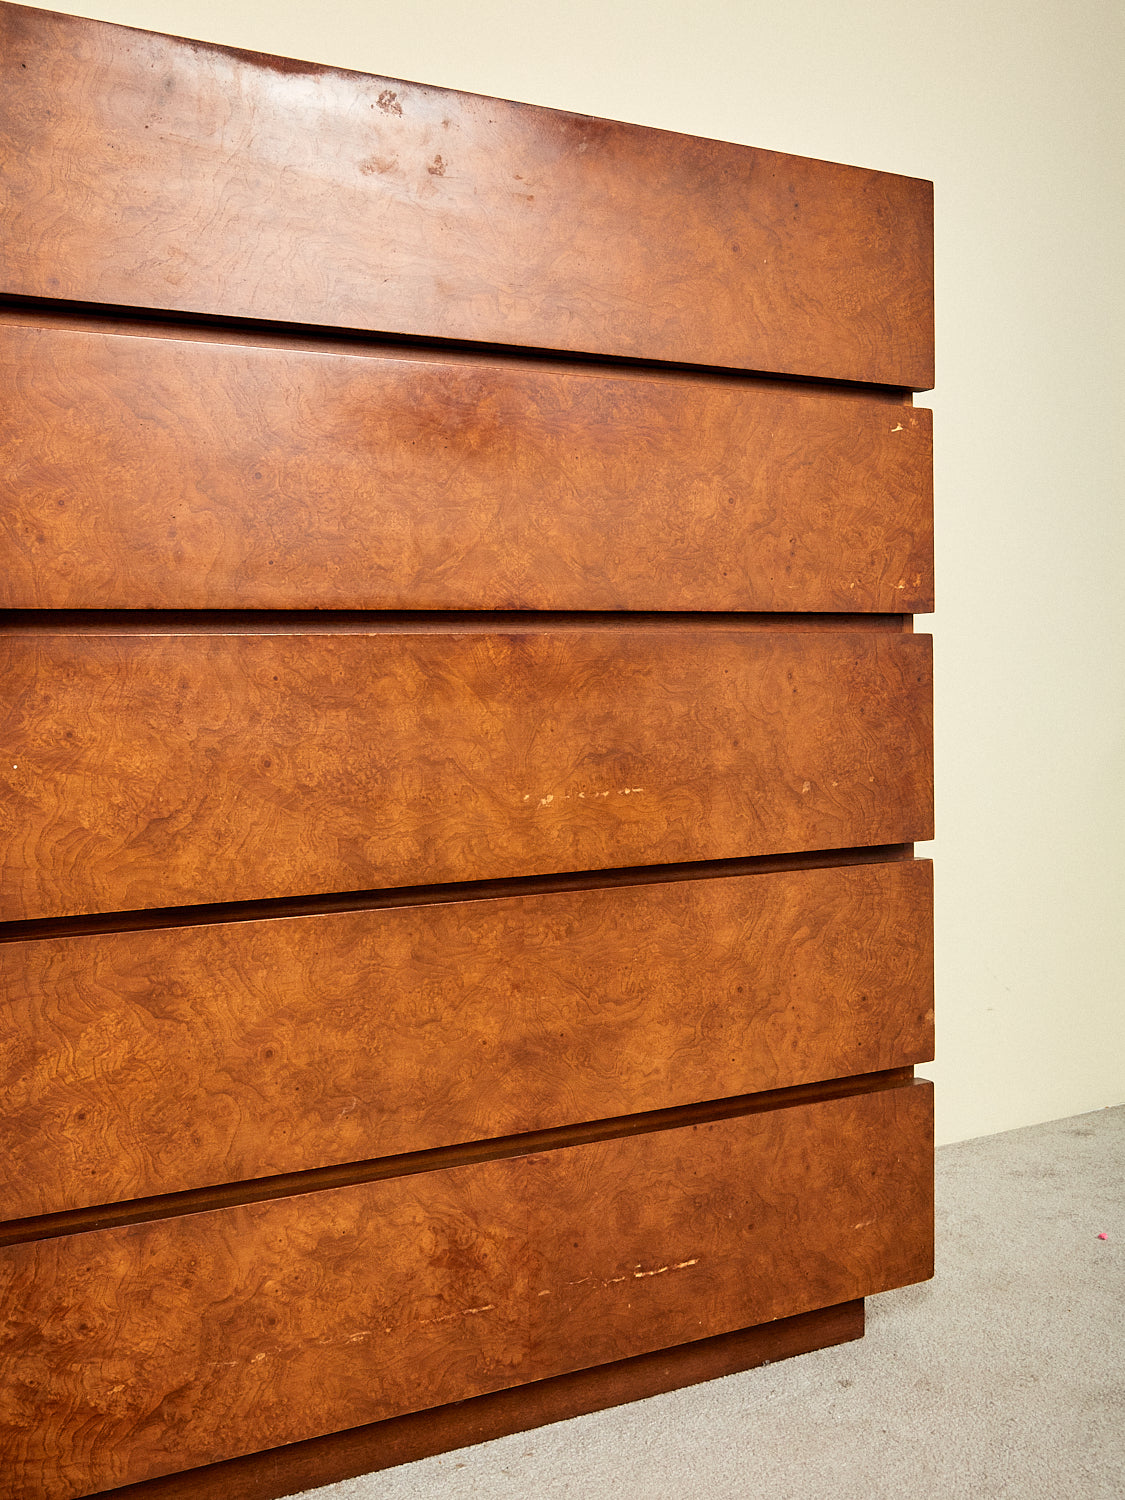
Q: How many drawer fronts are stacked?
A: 5